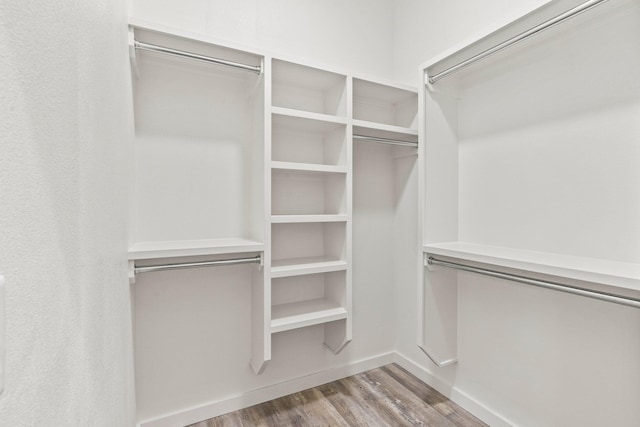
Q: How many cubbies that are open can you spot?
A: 6